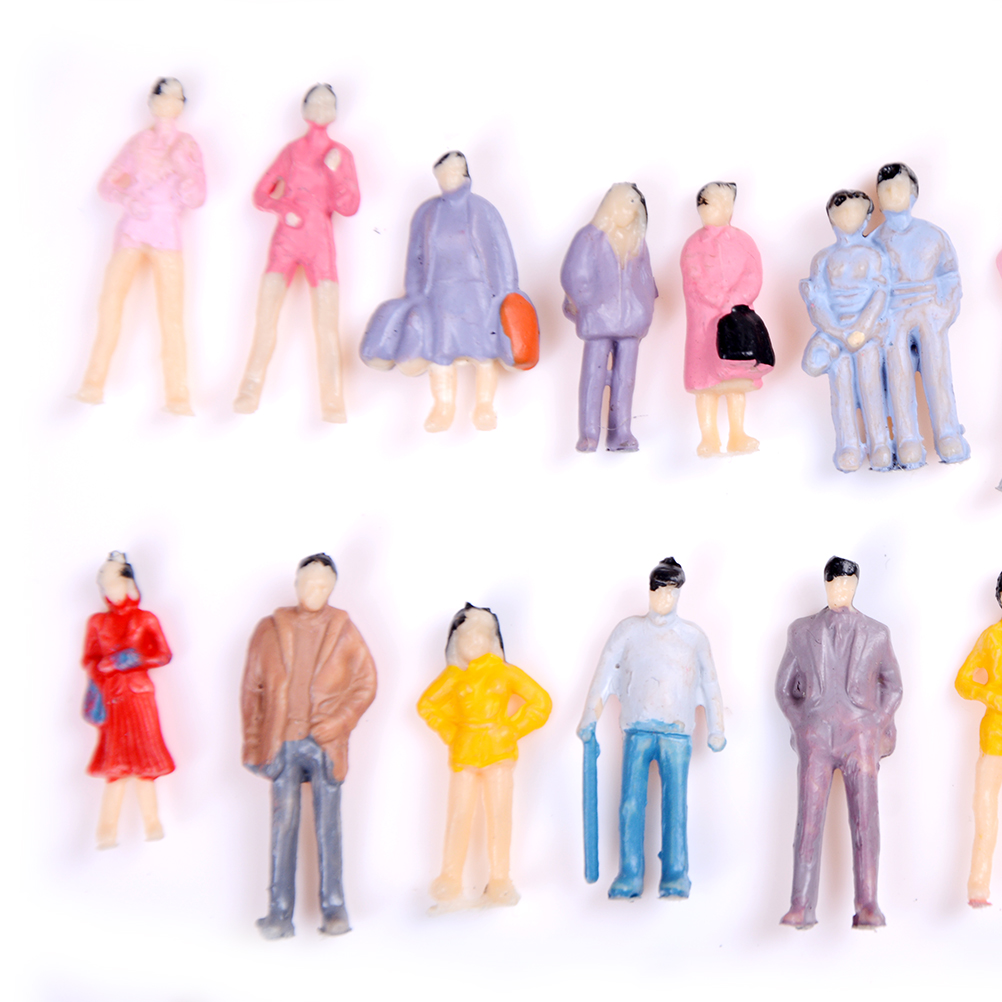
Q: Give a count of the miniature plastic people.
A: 13